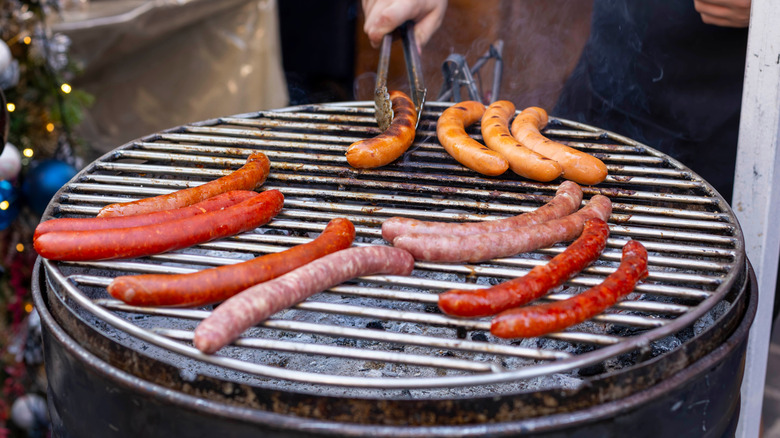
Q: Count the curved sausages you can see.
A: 13